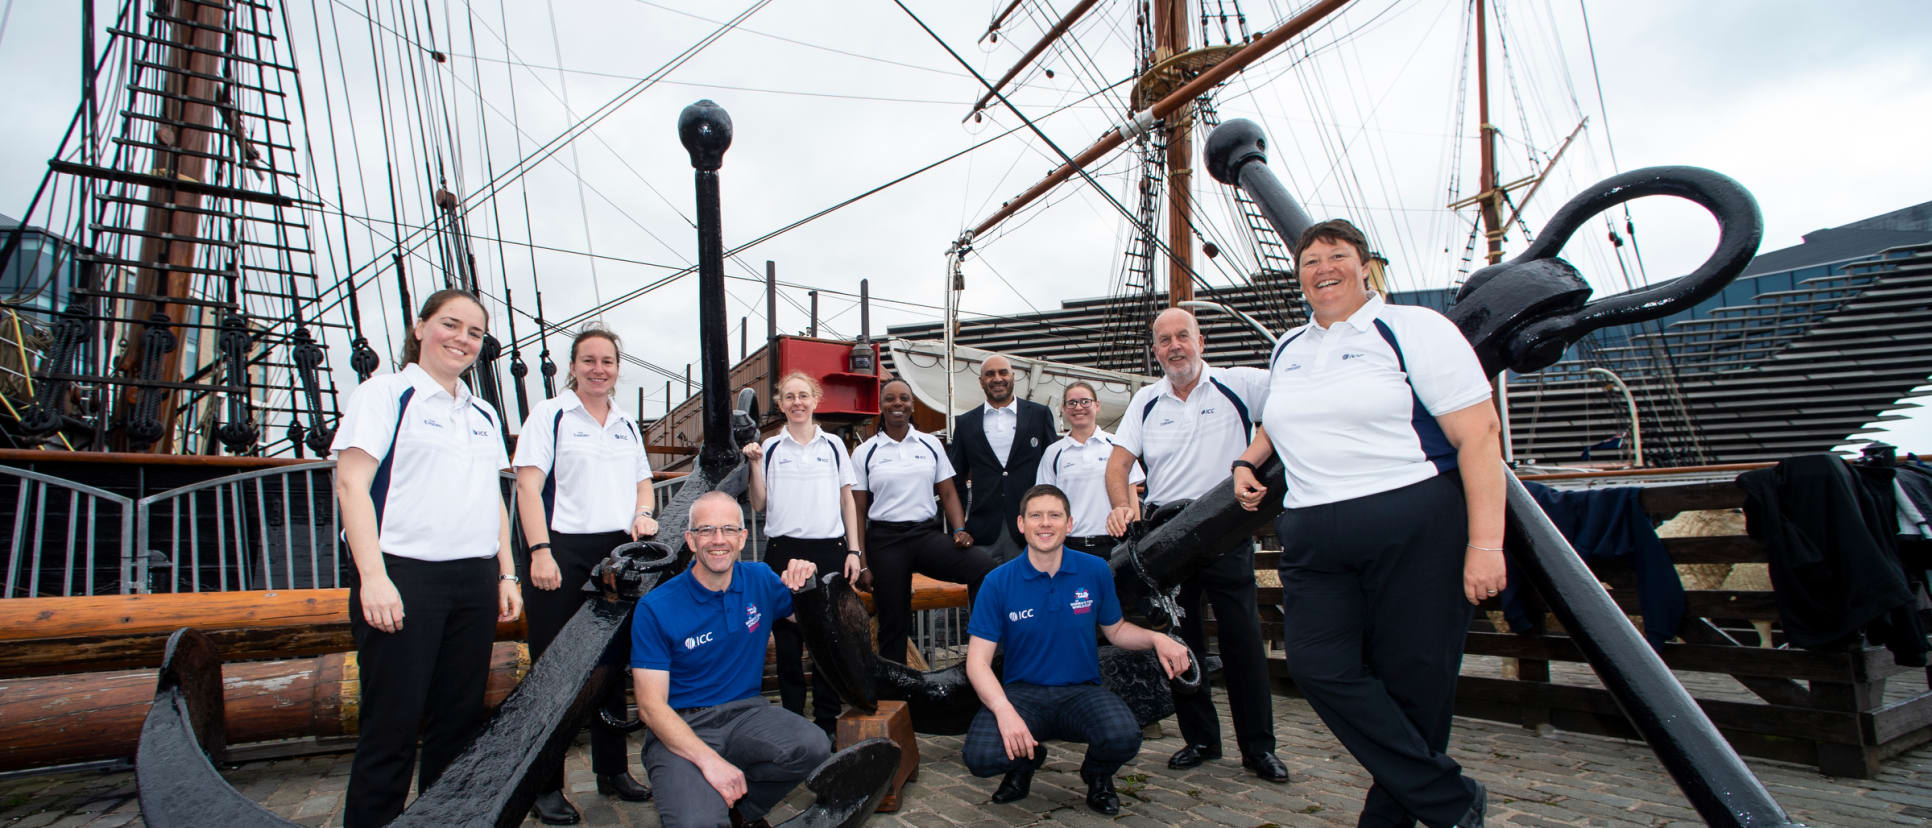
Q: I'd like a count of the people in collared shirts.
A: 10